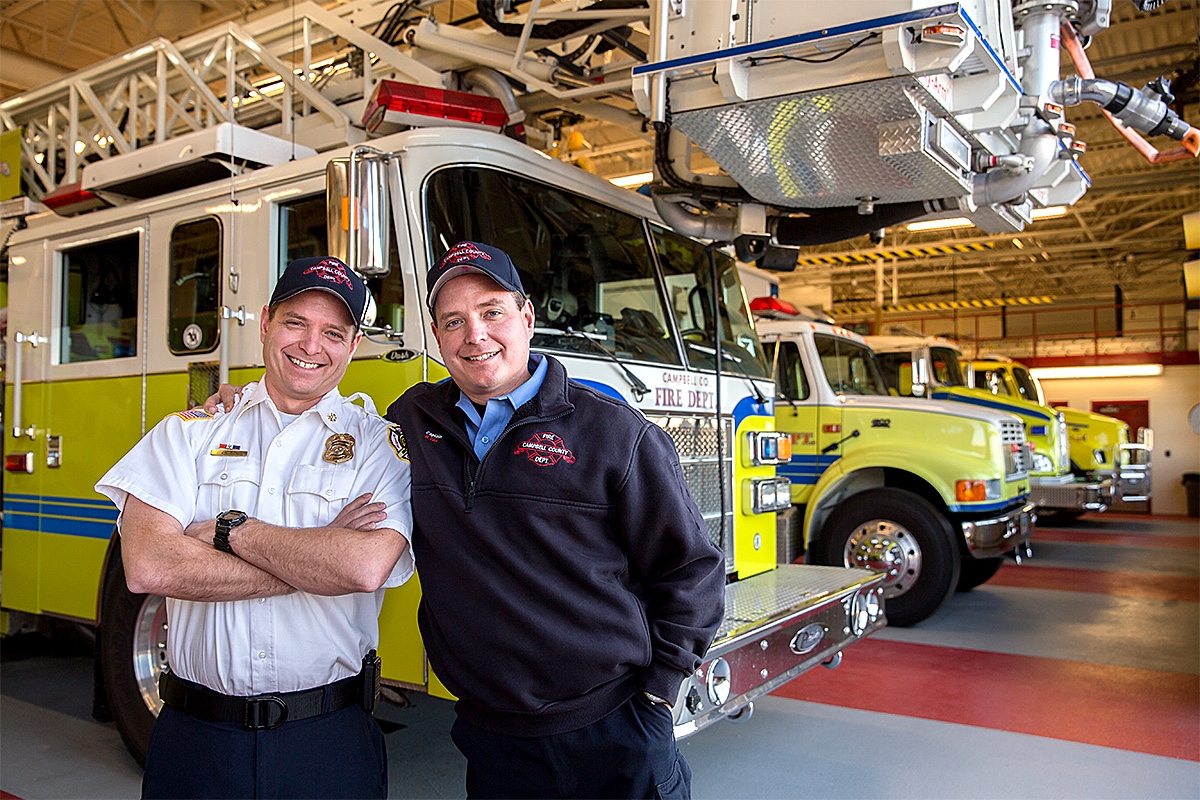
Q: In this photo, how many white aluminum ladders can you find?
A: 1